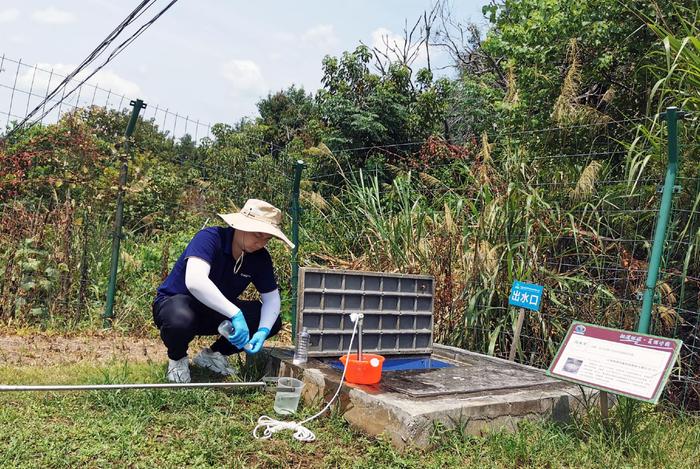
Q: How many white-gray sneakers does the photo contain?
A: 2